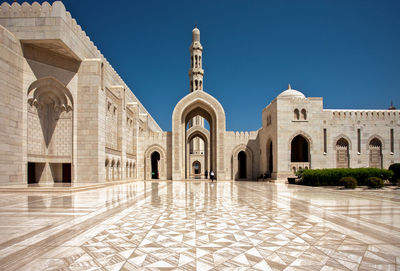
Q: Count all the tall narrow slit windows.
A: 3